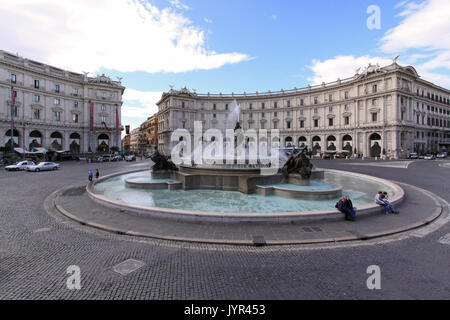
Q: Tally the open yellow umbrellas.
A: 0